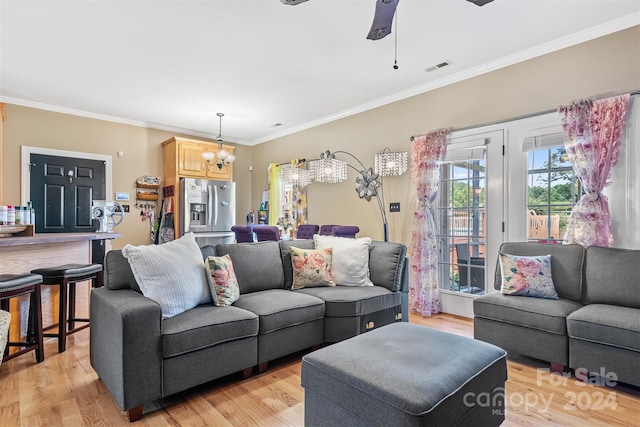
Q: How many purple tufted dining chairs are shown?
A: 5